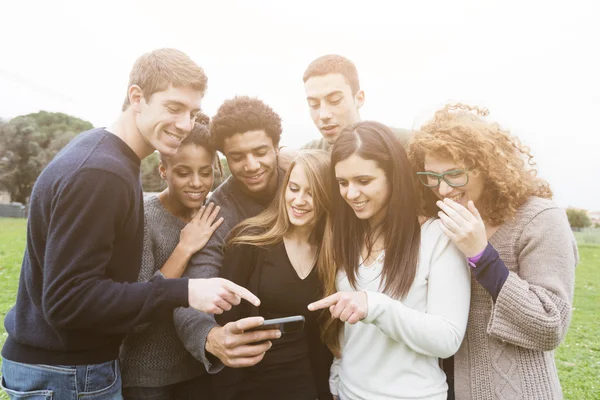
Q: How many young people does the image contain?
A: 7